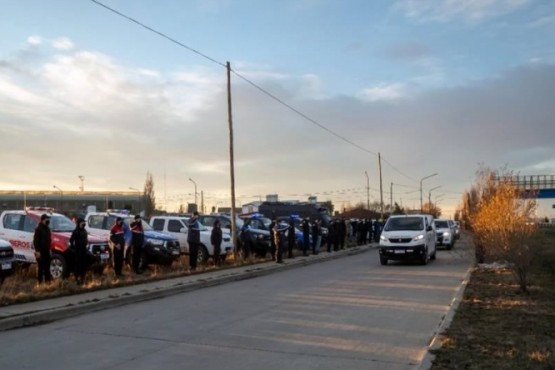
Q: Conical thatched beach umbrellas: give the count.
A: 0